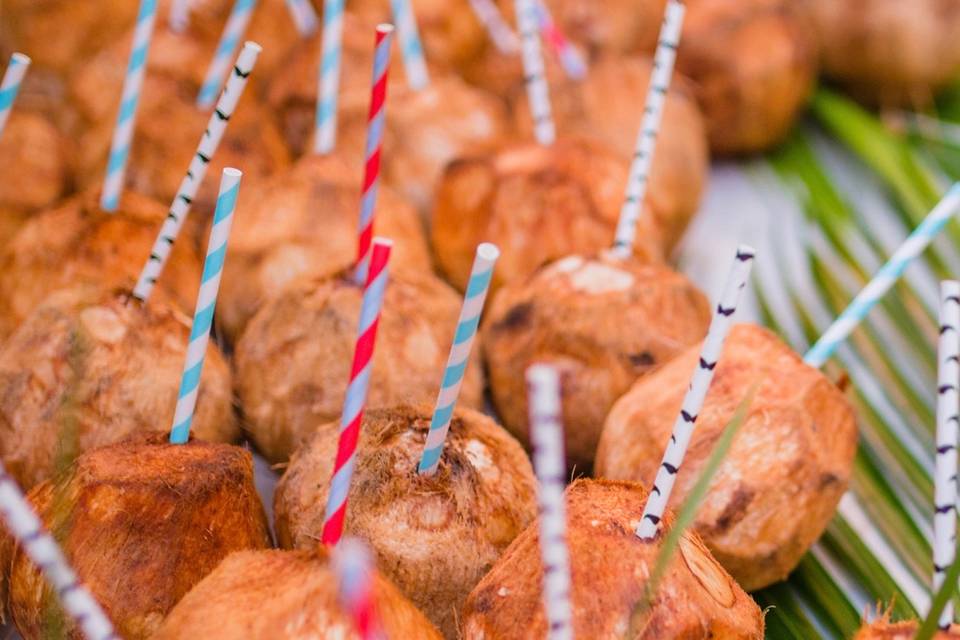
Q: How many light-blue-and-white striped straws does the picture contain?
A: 8